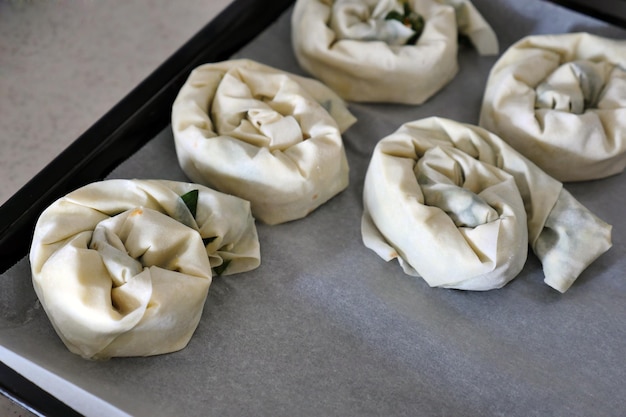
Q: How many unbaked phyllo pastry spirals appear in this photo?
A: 5